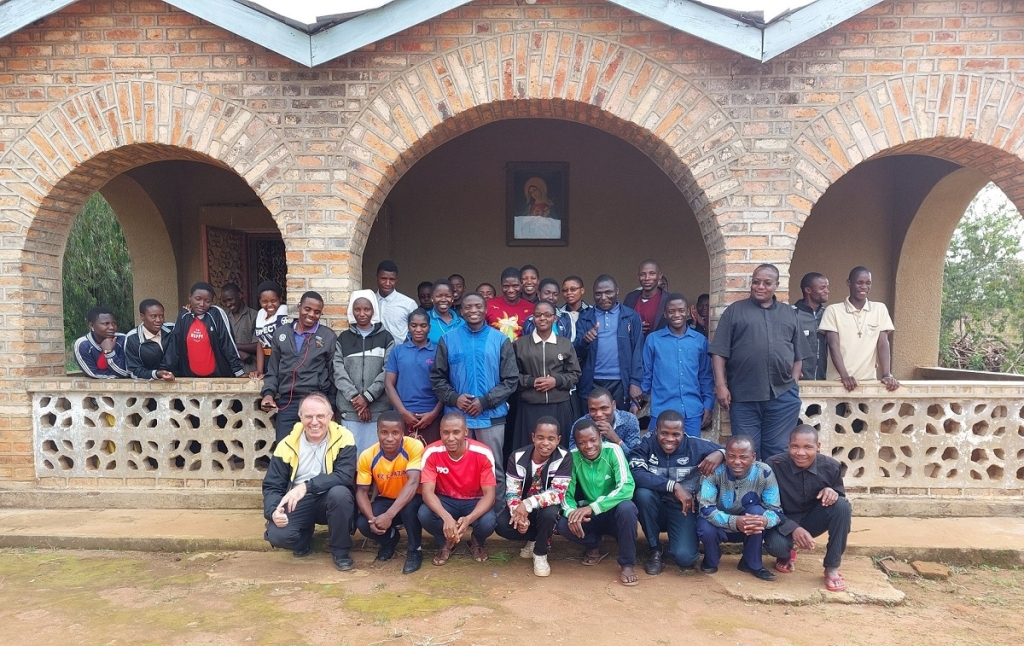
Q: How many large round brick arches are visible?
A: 3